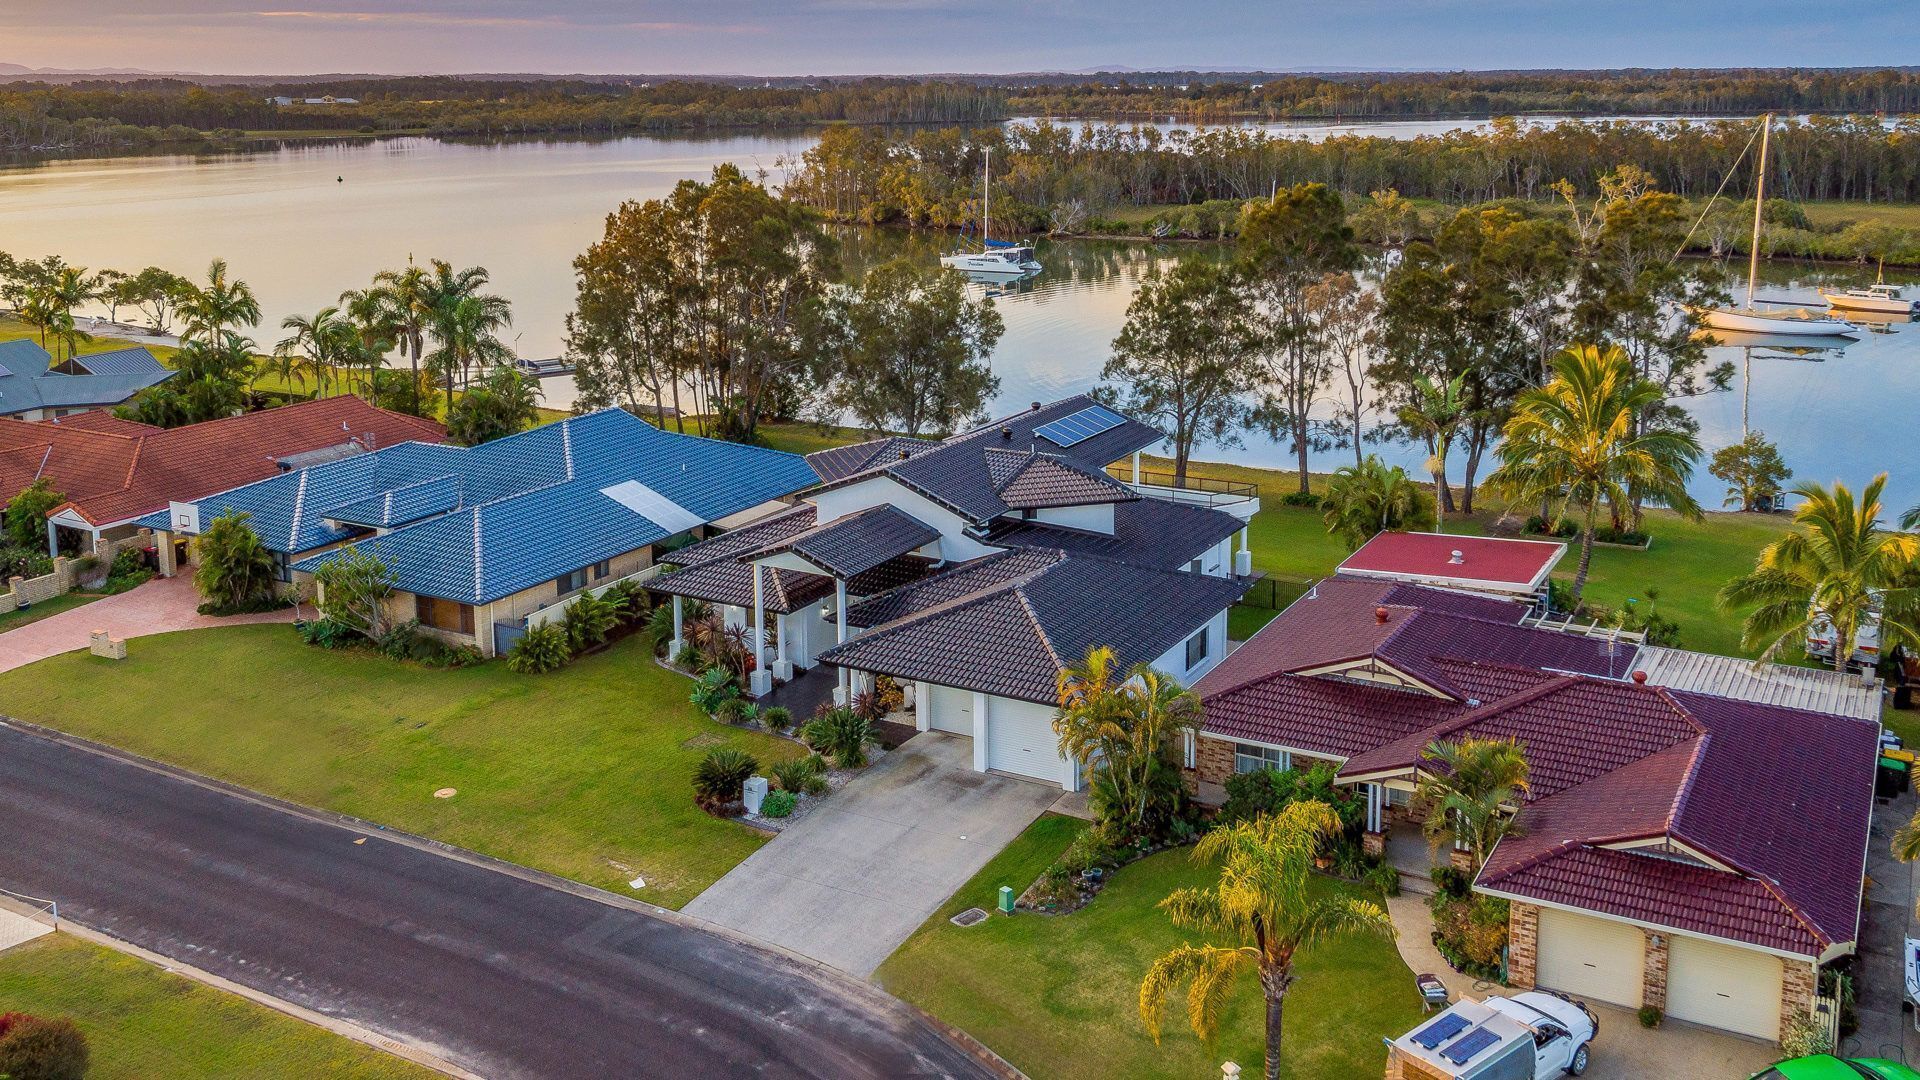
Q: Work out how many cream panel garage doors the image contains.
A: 2